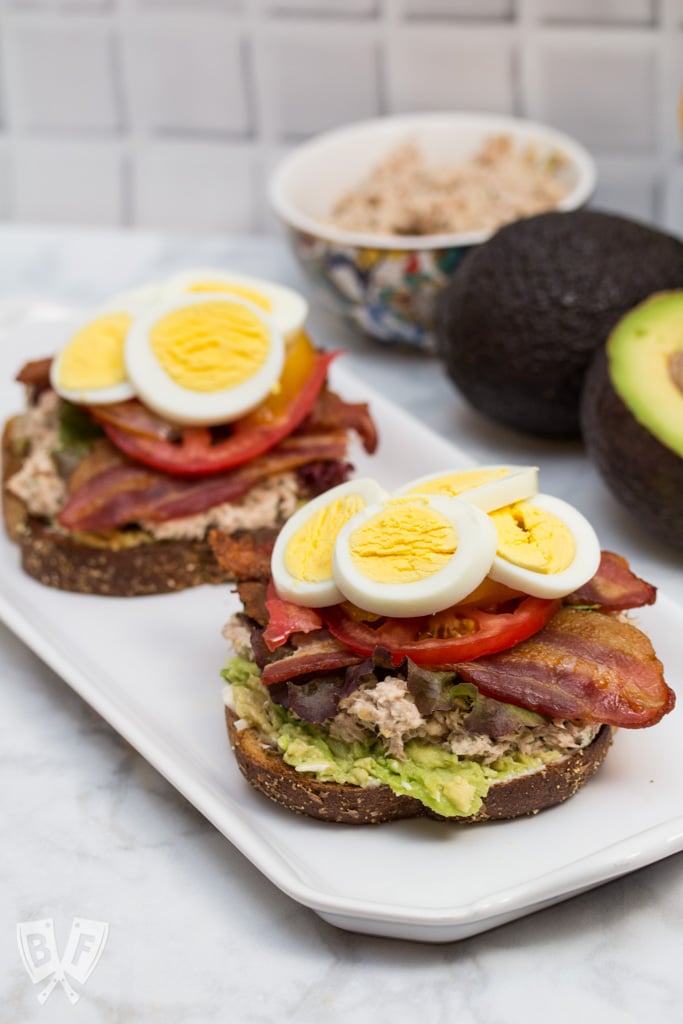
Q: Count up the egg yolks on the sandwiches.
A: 7